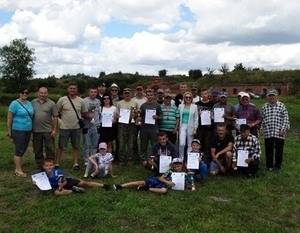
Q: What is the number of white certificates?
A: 11